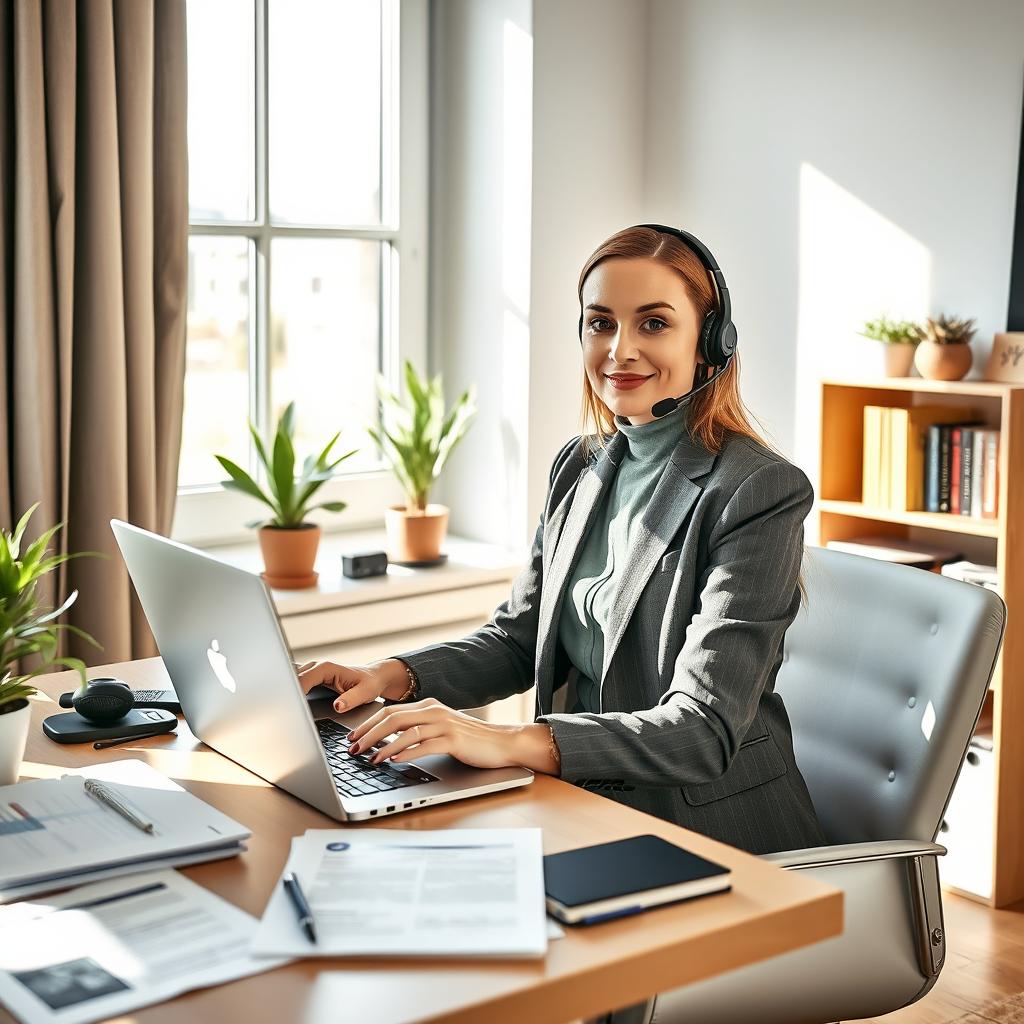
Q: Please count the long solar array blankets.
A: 0